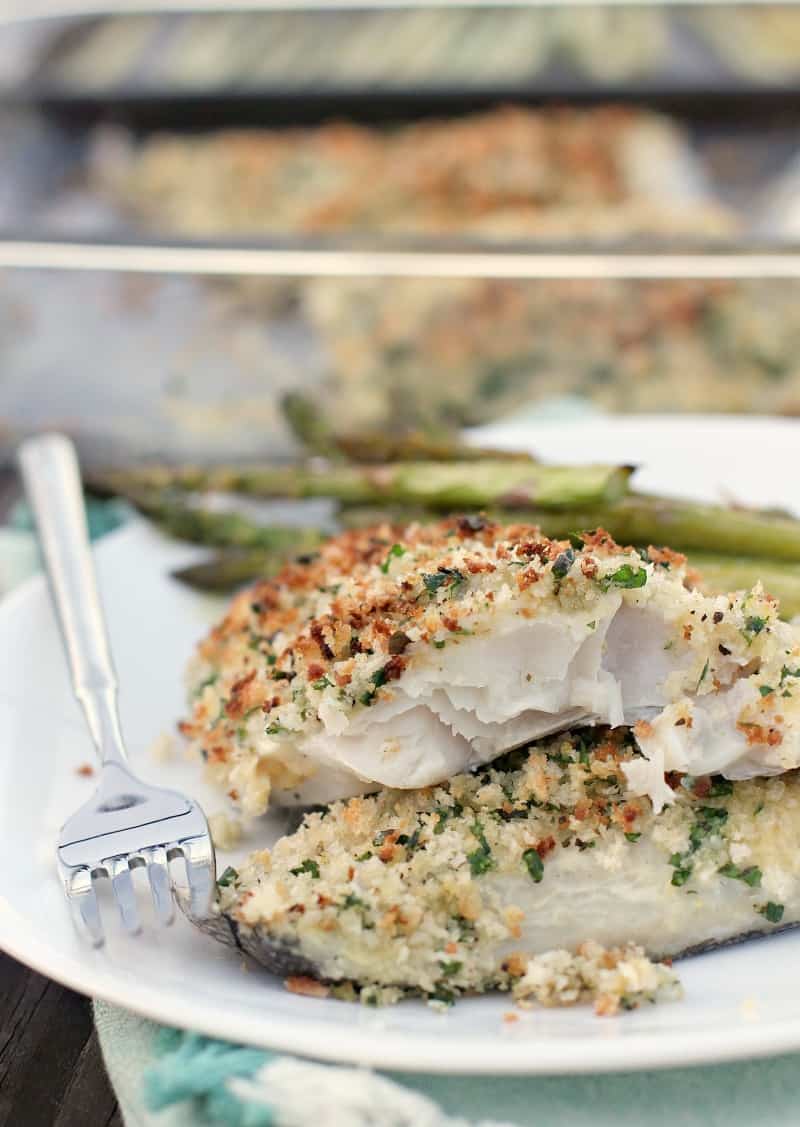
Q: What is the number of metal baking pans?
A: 0